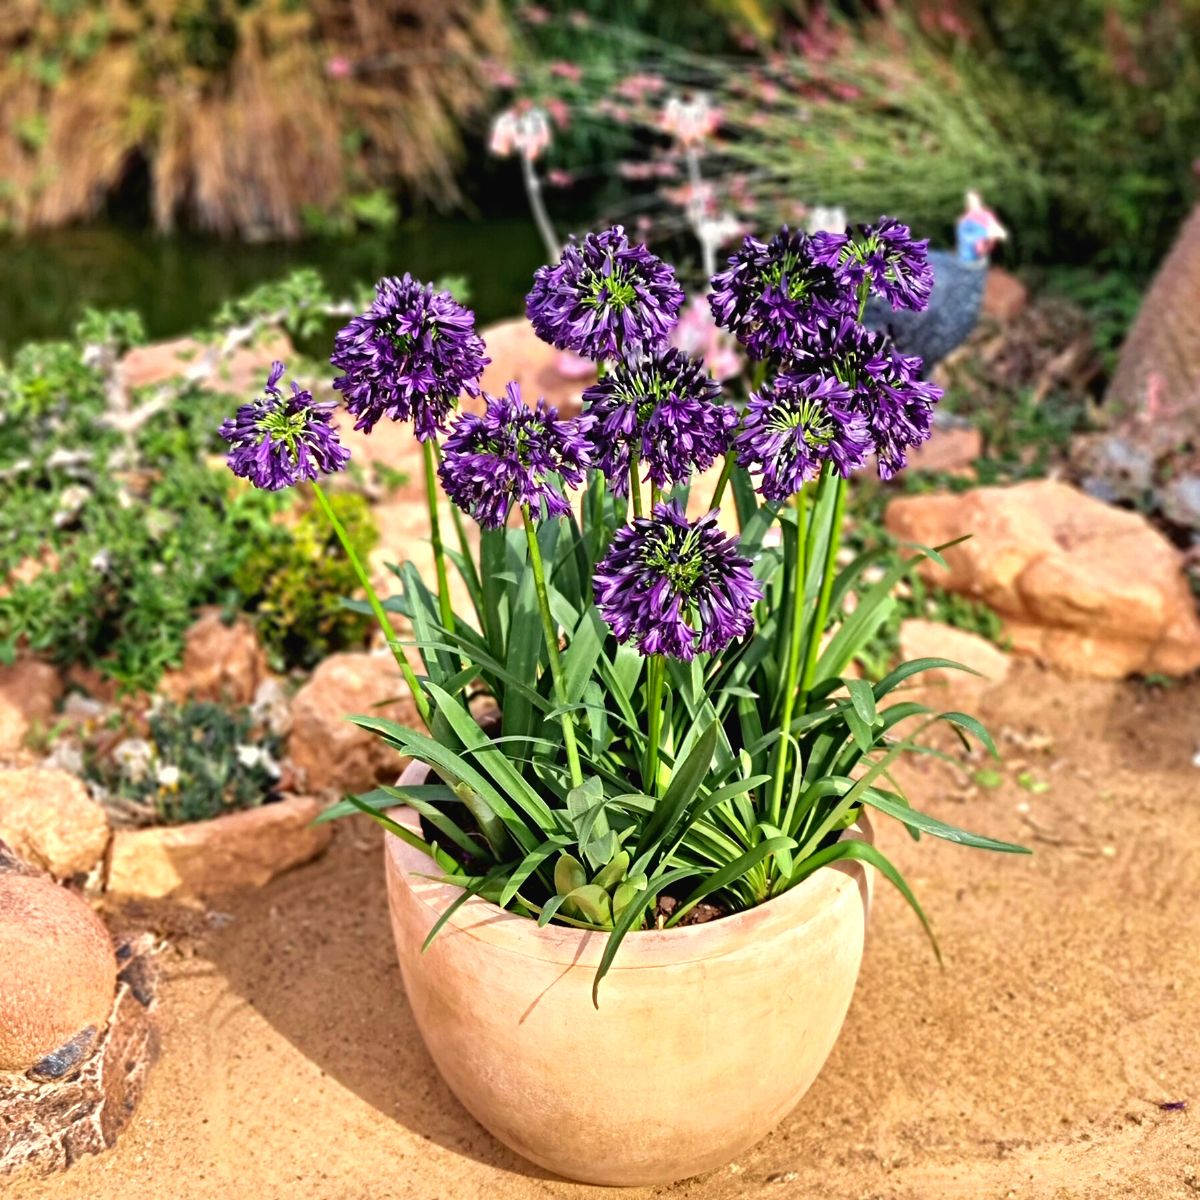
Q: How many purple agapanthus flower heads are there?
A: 10